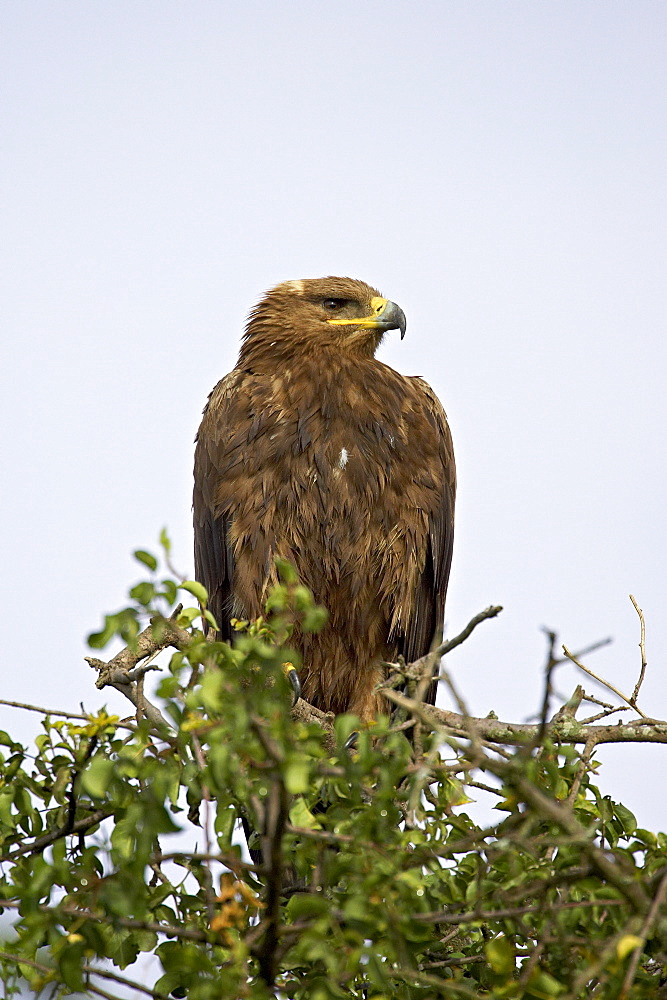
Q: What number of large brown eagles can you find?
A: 1